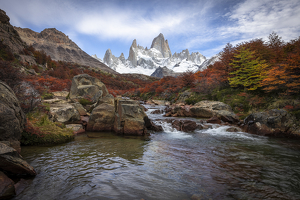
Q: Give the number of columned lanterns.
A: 0